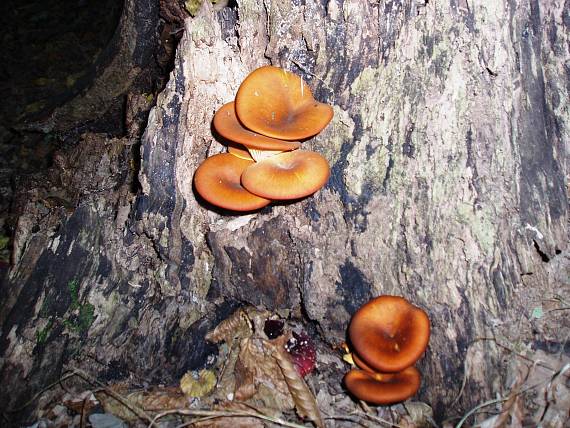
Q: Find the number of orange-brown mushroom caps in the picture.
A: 6